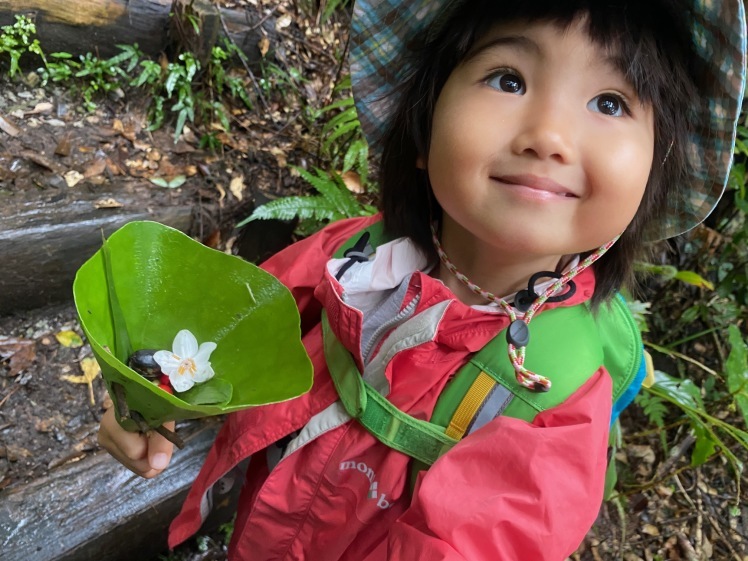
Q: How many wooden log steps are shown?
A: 3